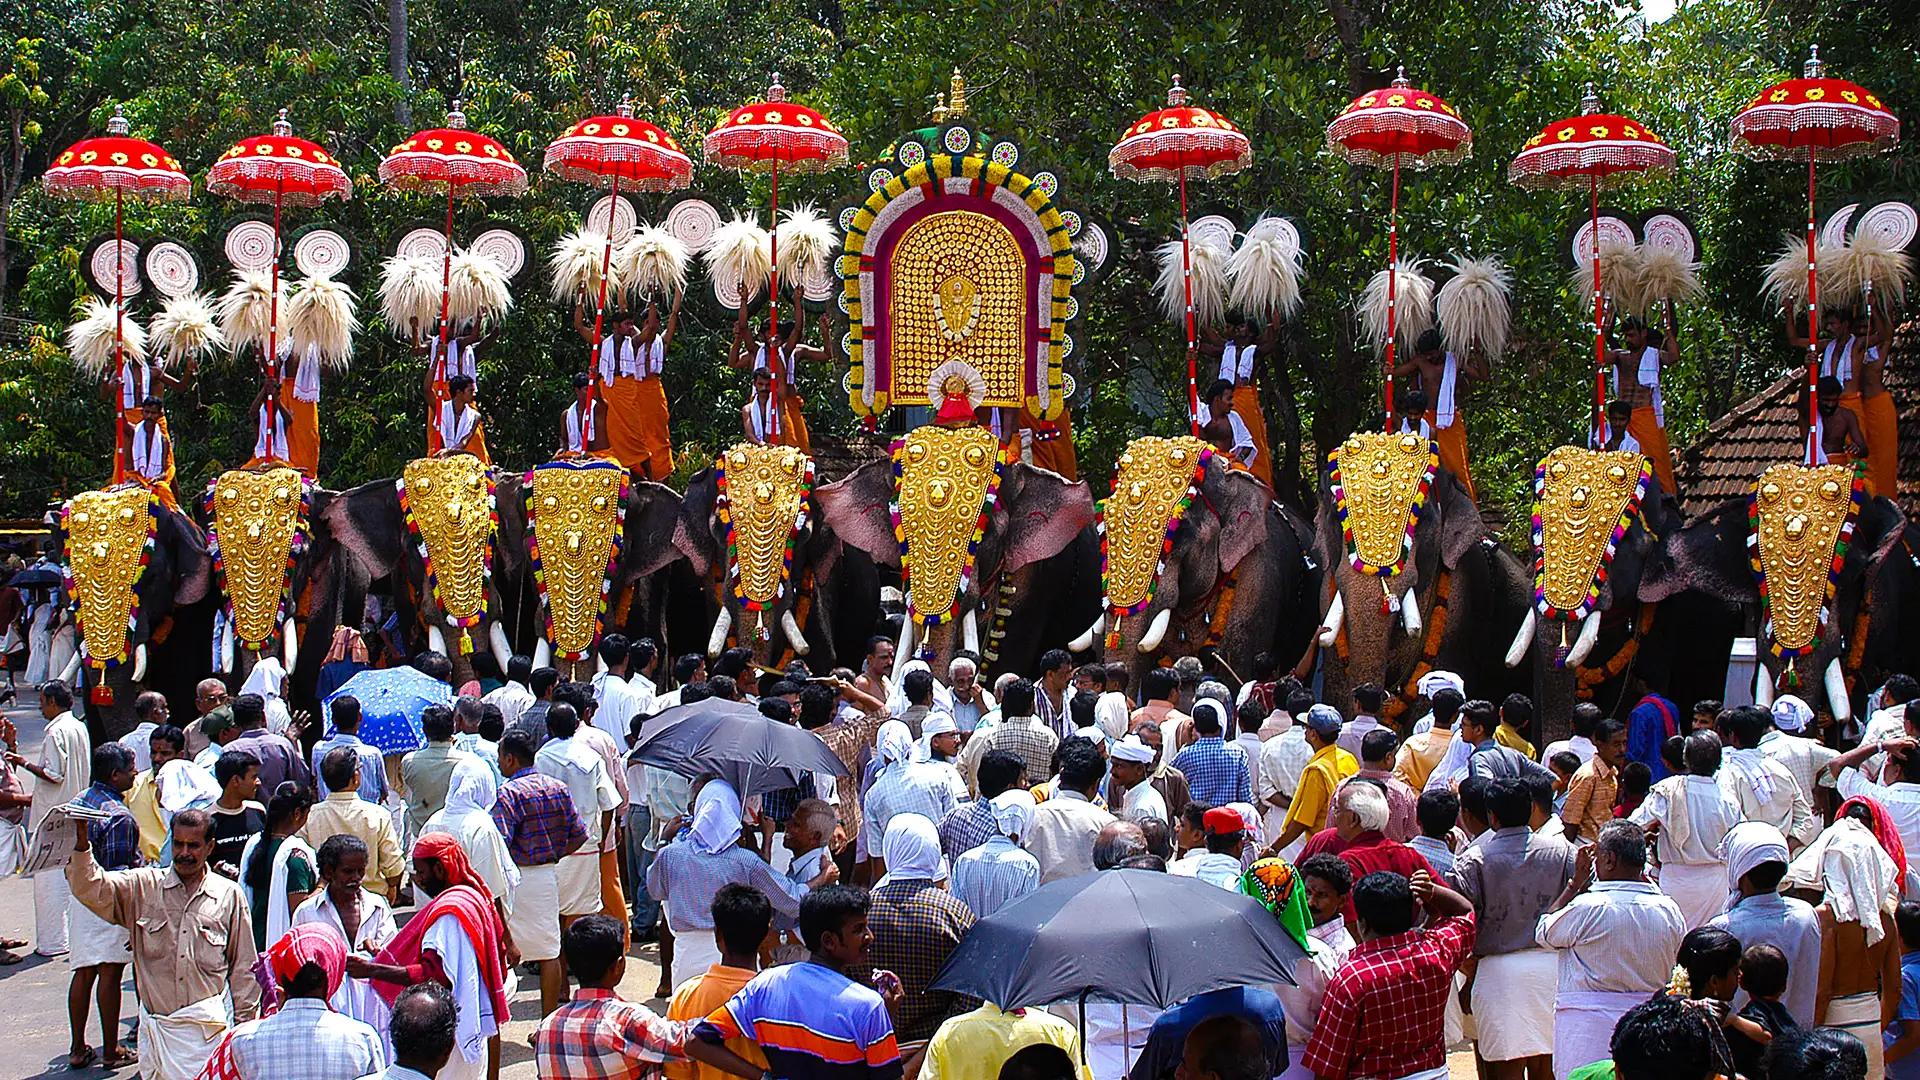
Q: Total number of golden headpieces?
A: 10